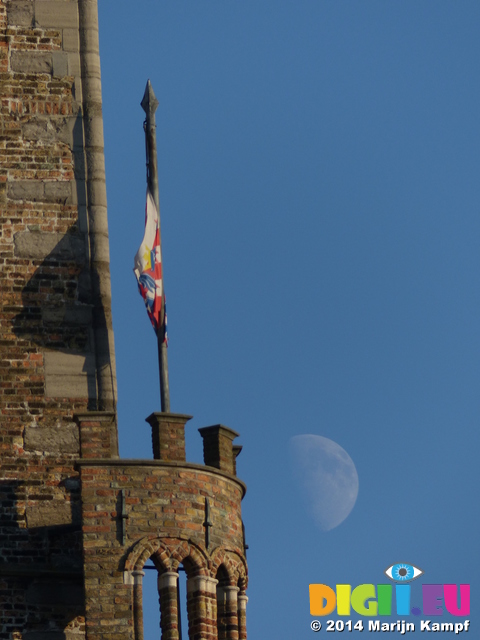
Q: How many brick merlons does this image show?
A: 4